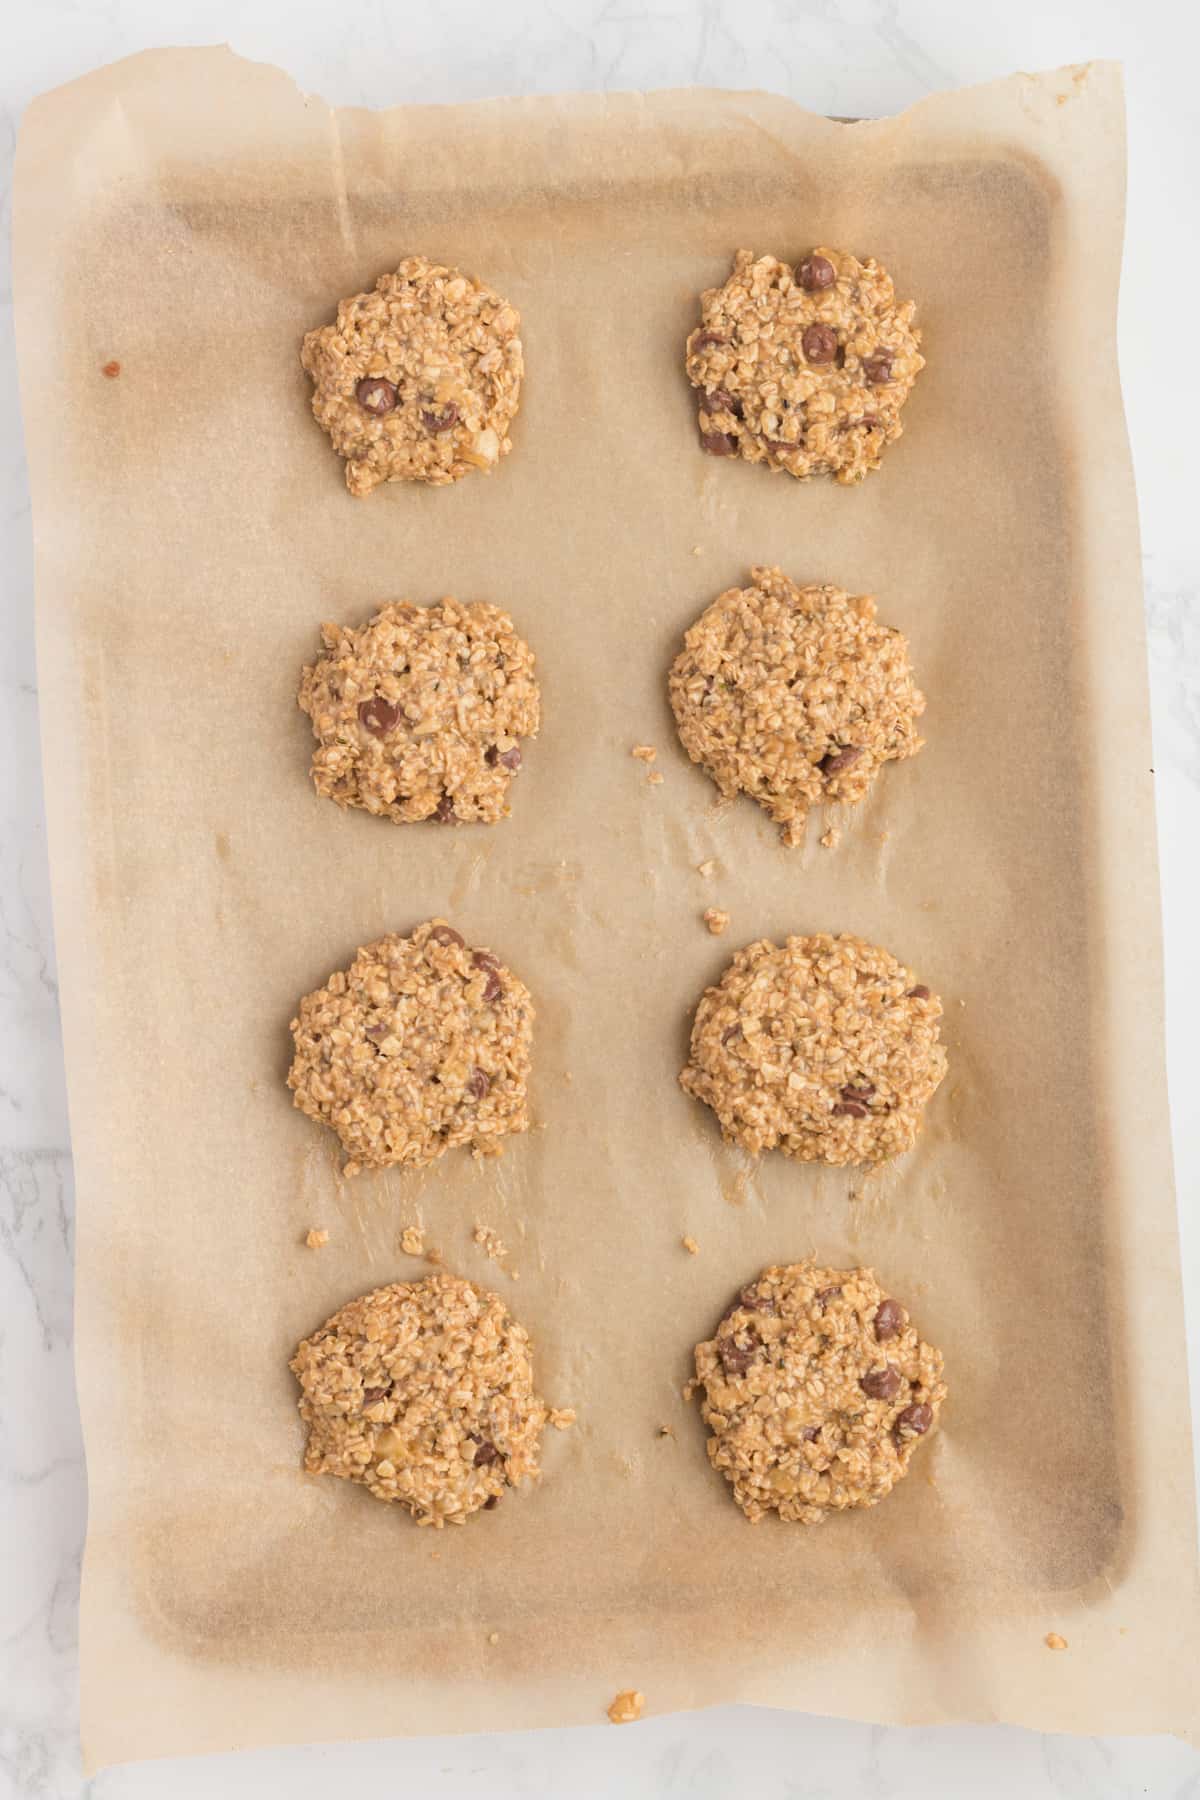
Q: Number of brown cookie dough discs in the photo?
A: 8